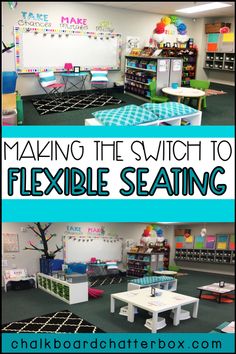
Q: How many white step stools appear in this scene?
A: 3